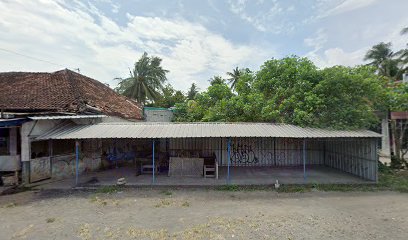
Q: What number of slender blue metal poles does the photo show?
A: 4